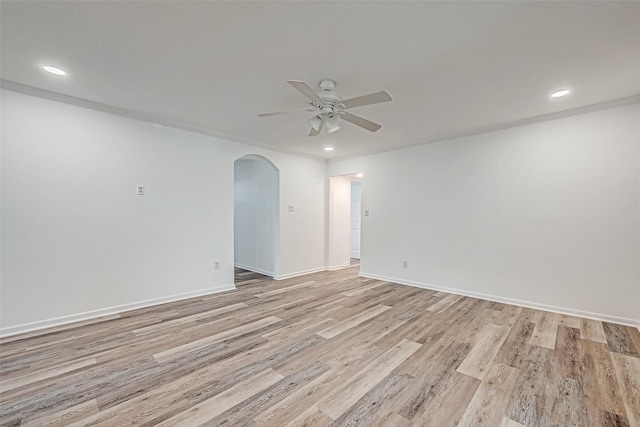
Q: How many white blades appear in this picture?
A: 5